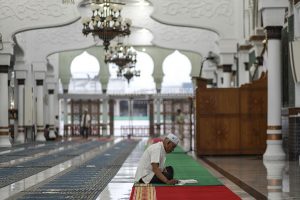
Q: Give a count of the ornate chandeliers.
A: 3